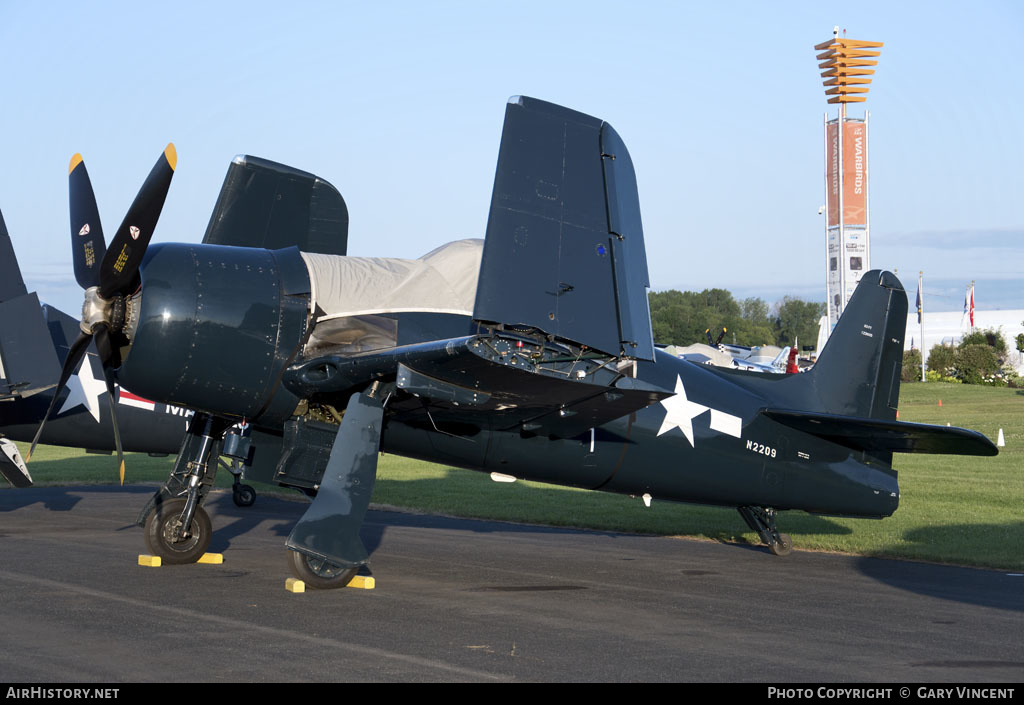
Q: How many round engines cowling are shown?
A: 1